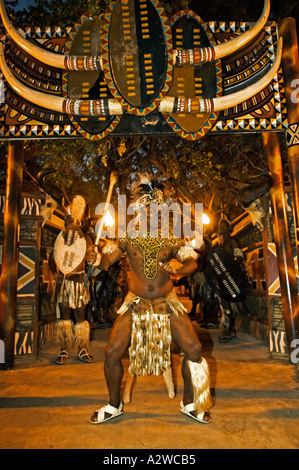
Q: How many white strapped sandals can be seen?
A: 4